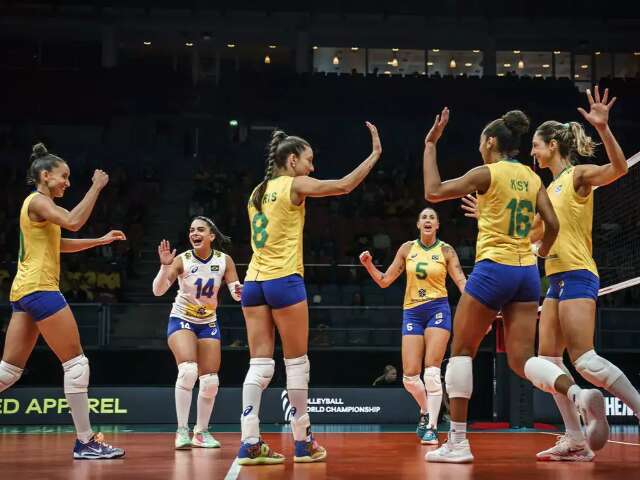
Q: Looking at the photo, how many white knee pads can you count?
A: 12